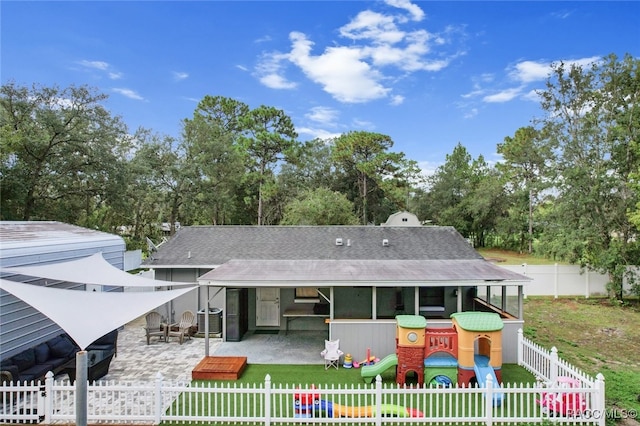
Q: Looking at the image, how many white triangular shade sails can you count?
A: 2